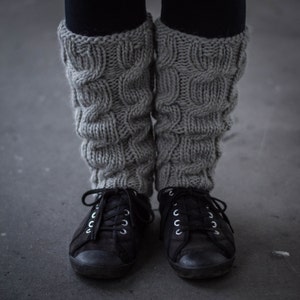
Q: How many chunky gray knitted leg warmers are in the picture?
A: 2